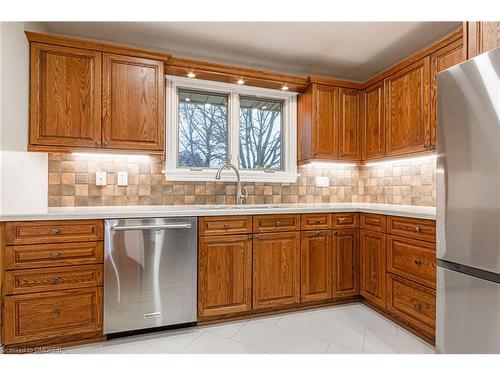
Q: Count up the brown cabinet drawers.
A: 12